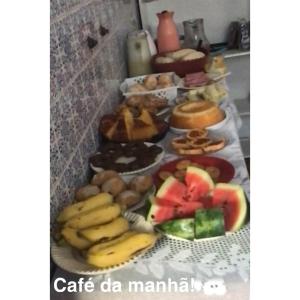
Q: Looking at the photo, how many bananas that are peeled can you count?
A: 0